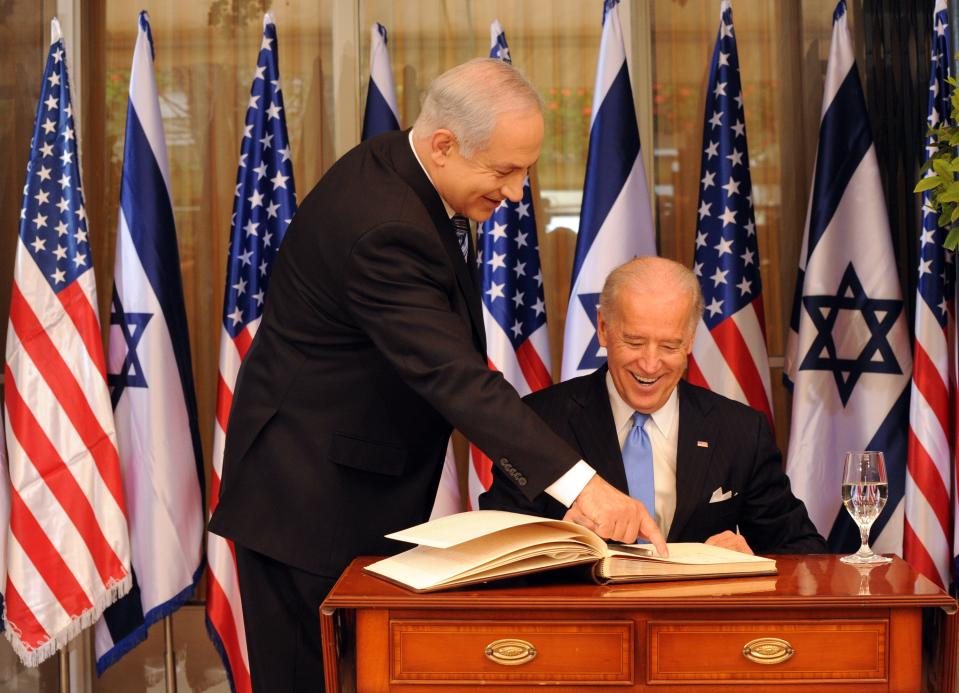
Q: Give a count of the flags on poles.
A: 9